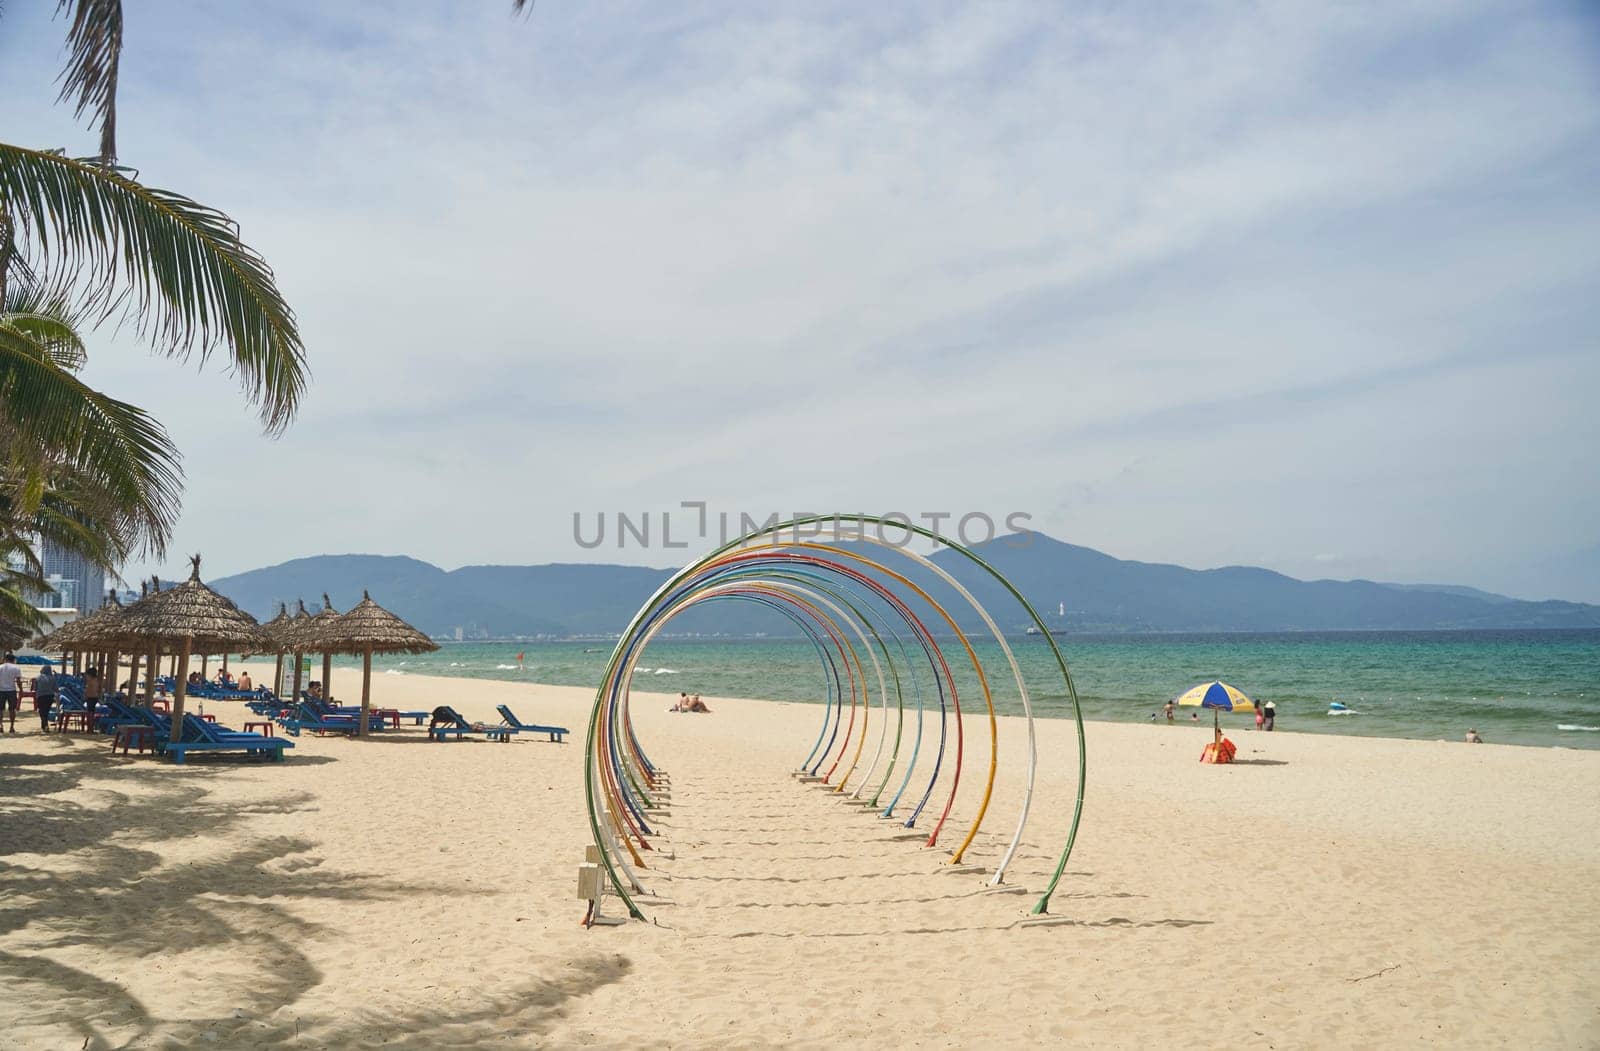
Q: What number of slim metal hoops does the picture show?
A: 12